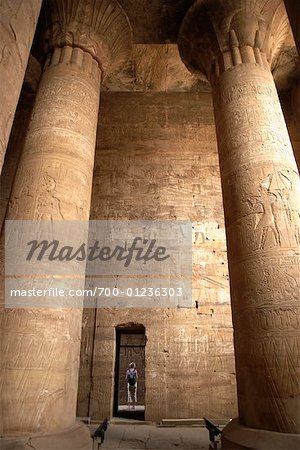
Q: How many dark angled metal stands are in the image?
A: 2